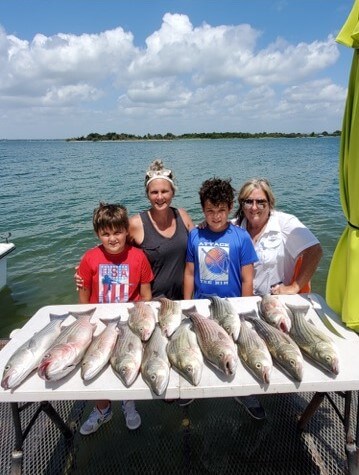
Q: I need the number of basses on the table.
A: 14